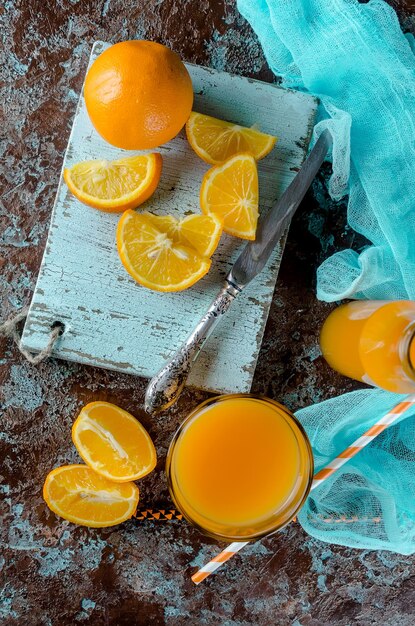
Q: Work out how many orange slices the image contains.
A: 7